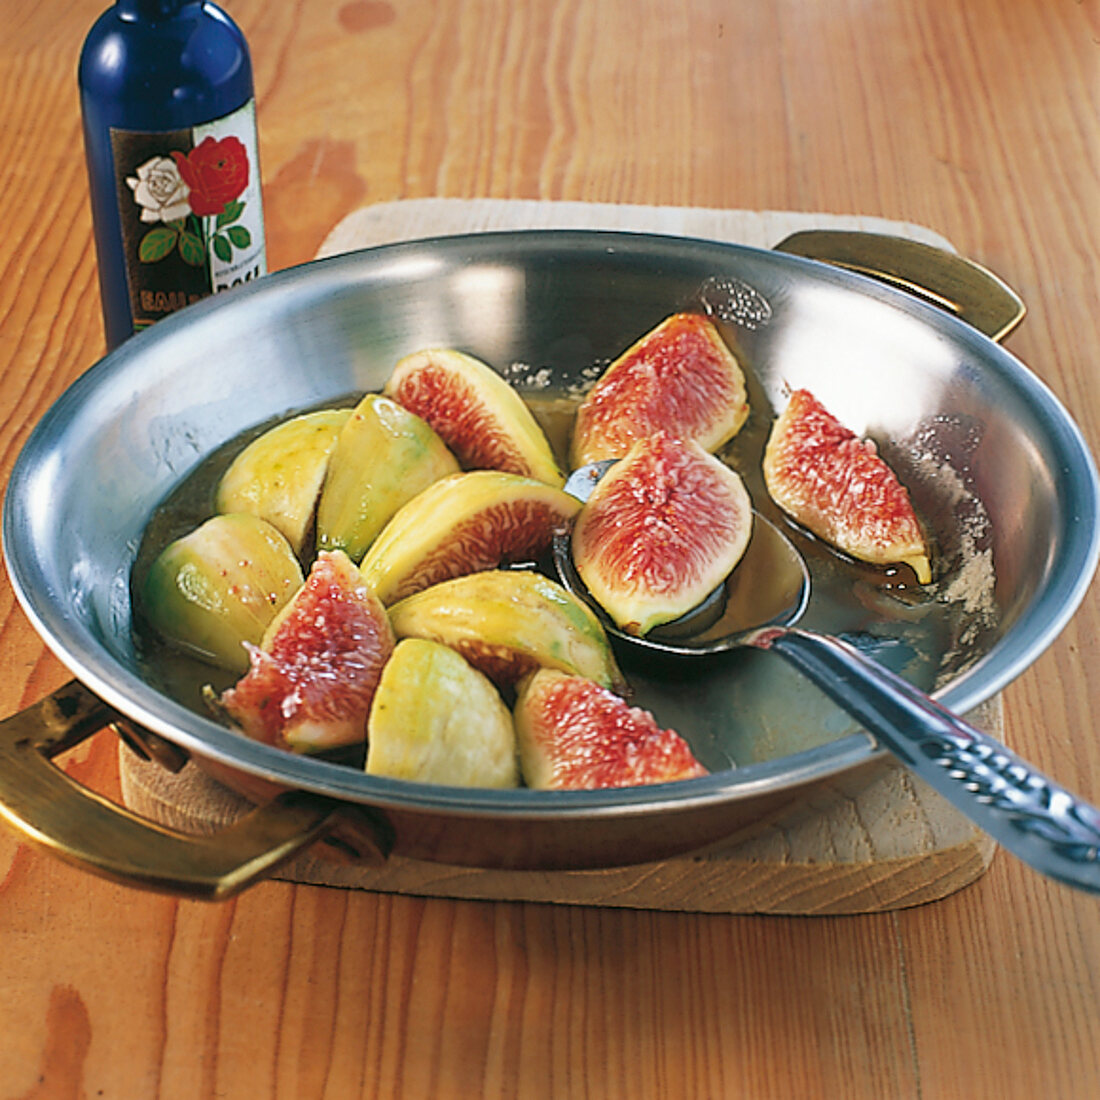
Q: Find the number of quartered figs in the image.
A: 12